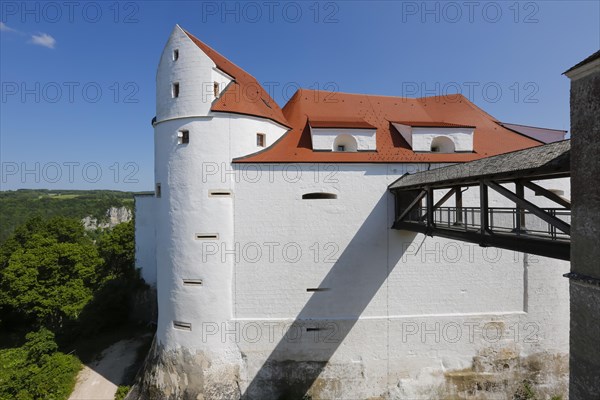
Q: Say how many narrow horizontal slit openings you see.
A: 7